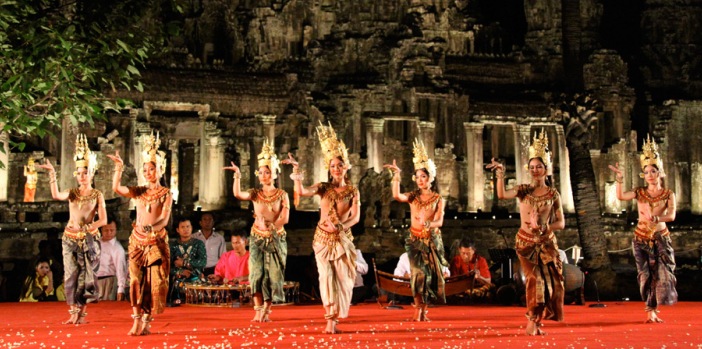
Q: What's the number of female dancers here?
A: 7